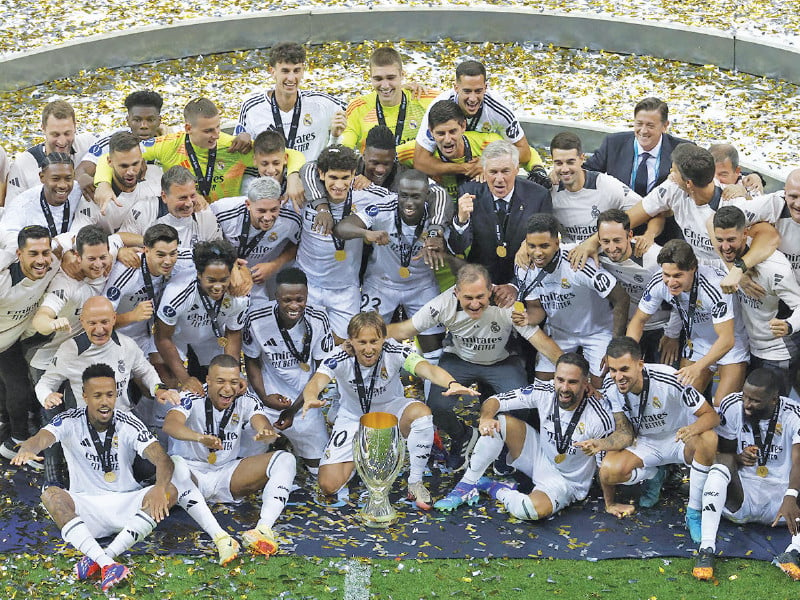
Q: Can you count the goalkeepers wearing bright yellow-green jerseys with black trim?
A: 3